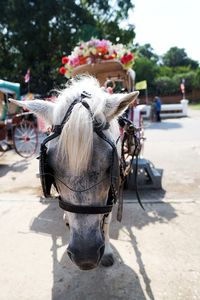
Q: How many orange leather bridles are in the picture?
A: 0